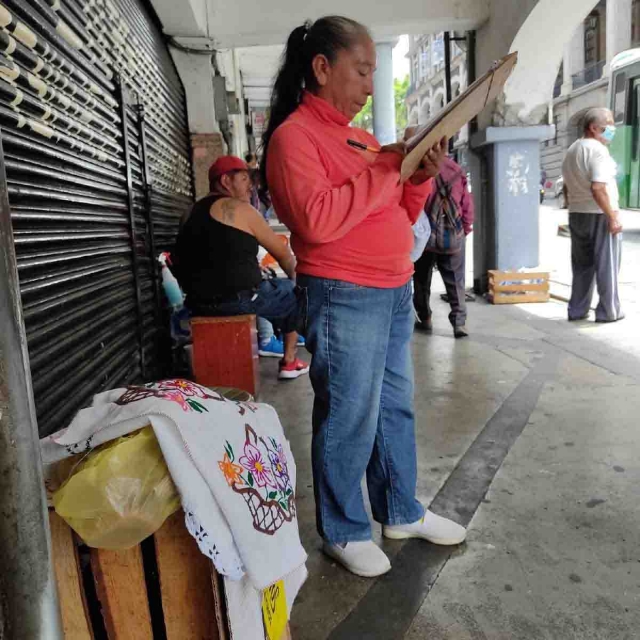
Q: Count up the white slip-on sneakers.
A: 2